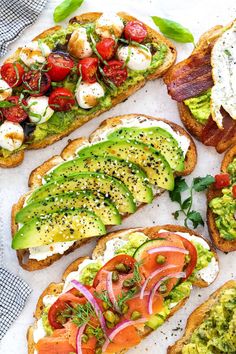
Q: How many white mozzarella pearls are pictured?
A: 8